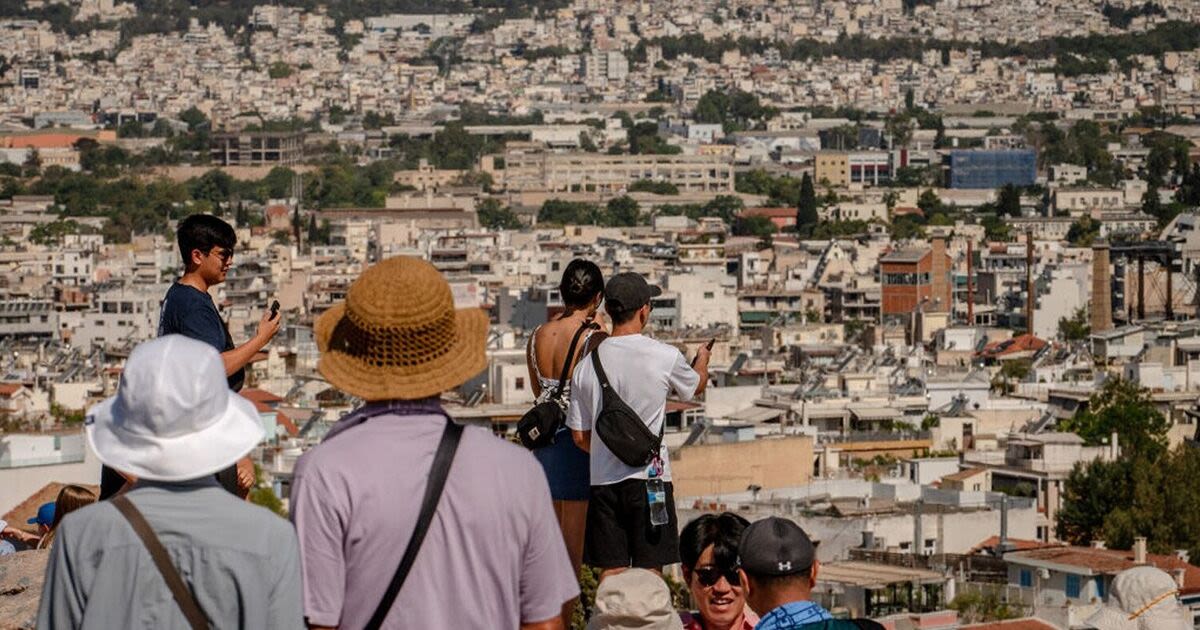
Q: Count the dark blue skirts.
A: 1